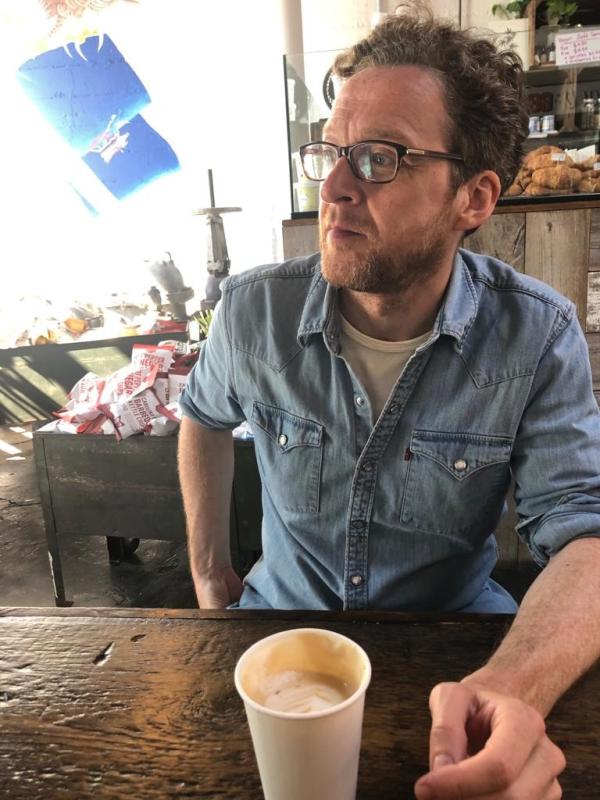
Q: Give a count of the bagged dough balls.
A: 0